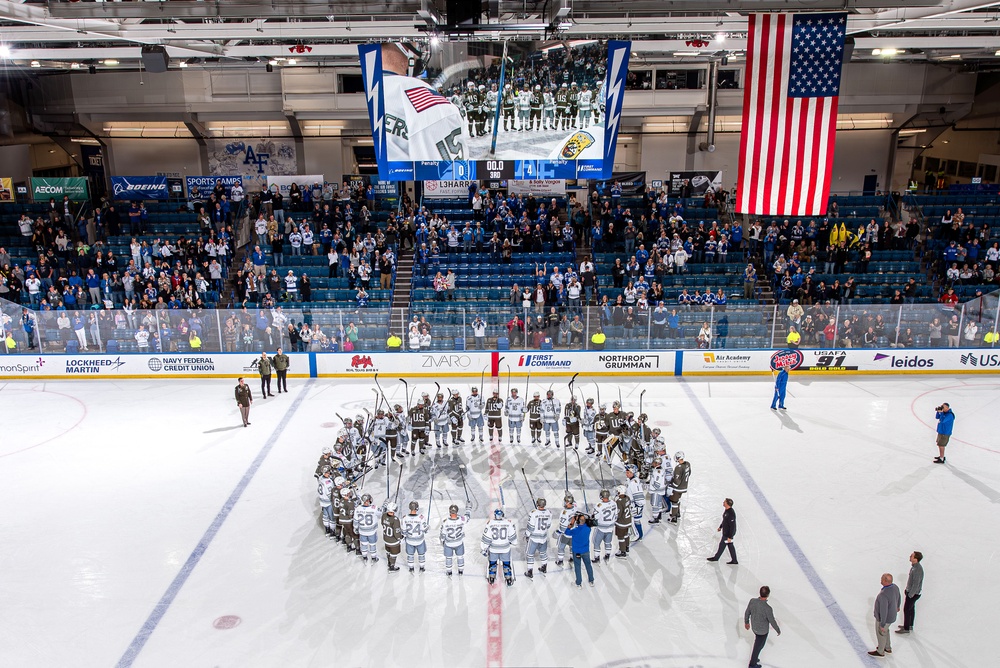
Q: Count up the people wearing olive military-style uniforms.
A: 3